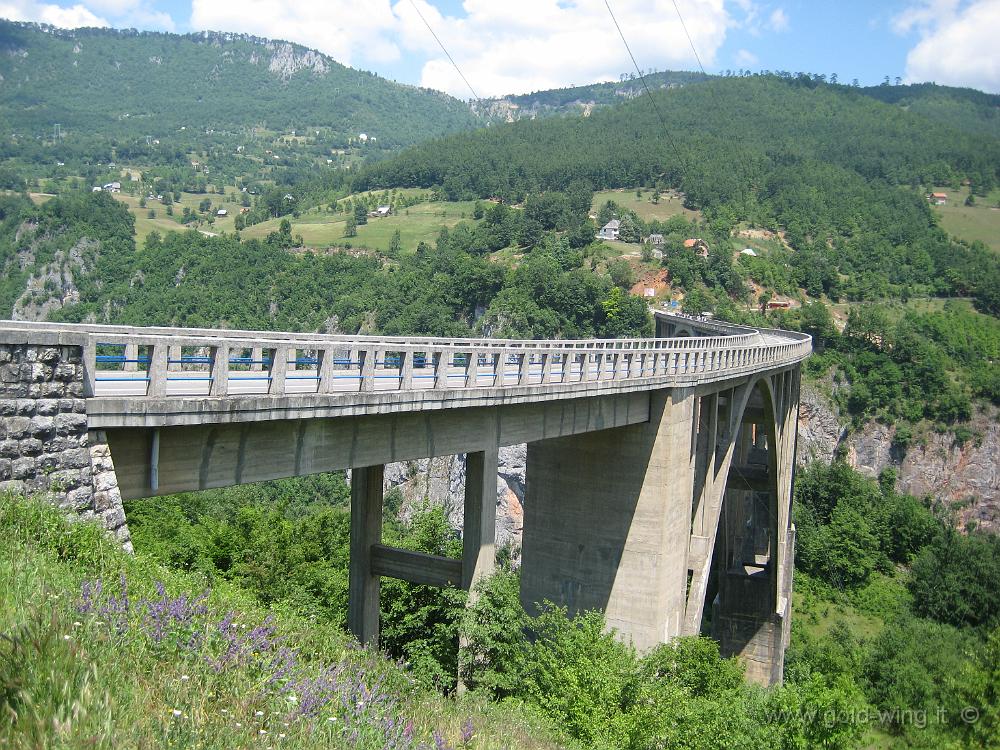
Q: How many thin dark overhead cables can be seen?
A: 3